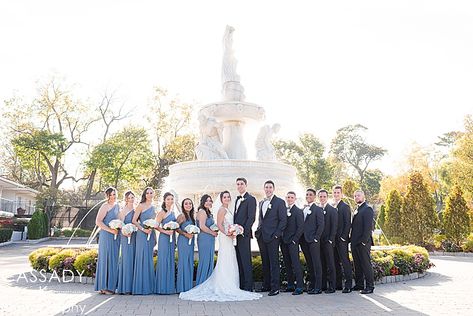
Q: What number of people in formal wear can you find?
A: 14